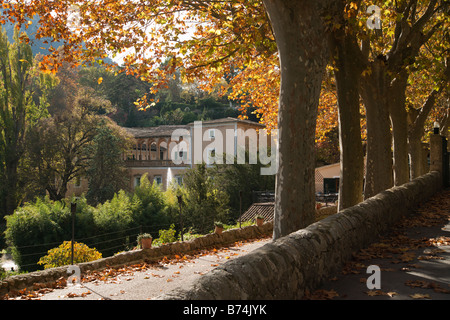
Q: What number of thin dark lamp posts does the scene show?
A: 3